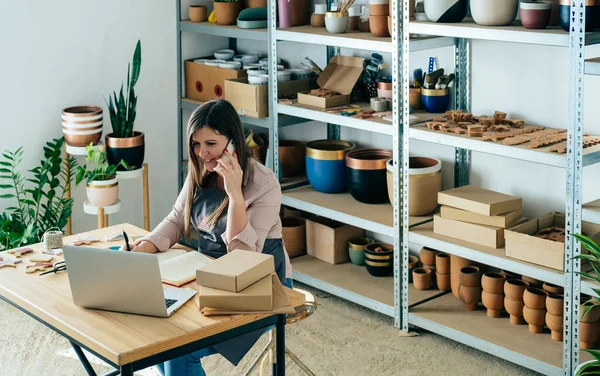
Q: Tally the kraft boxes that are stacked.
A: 5